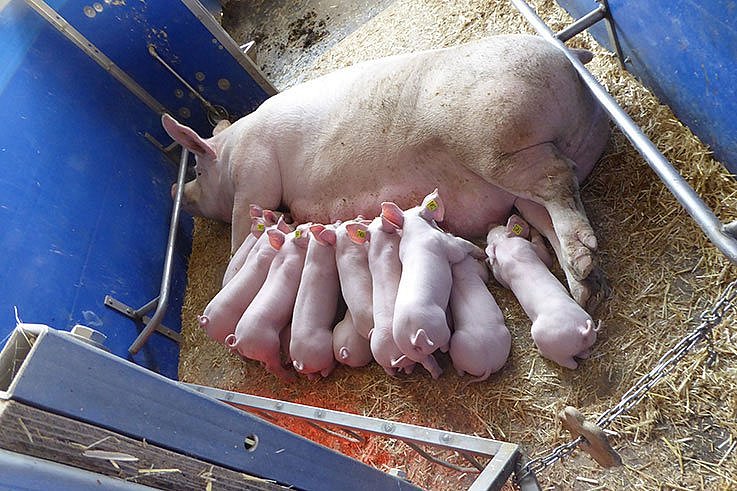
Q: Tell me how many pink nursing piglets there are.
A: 10